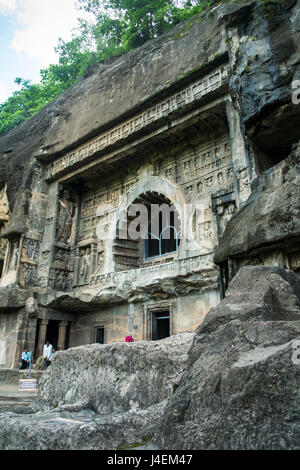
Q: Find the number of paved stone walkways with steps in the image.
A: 1